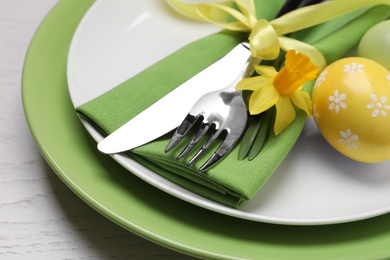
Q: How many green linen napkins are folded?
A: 1